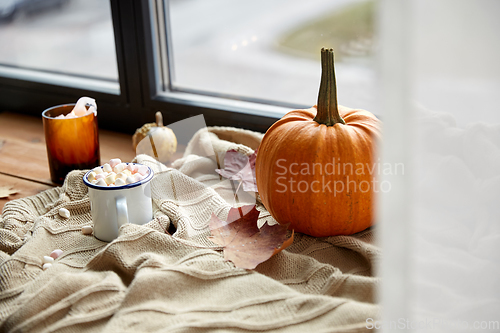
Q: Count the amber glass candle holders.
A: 1